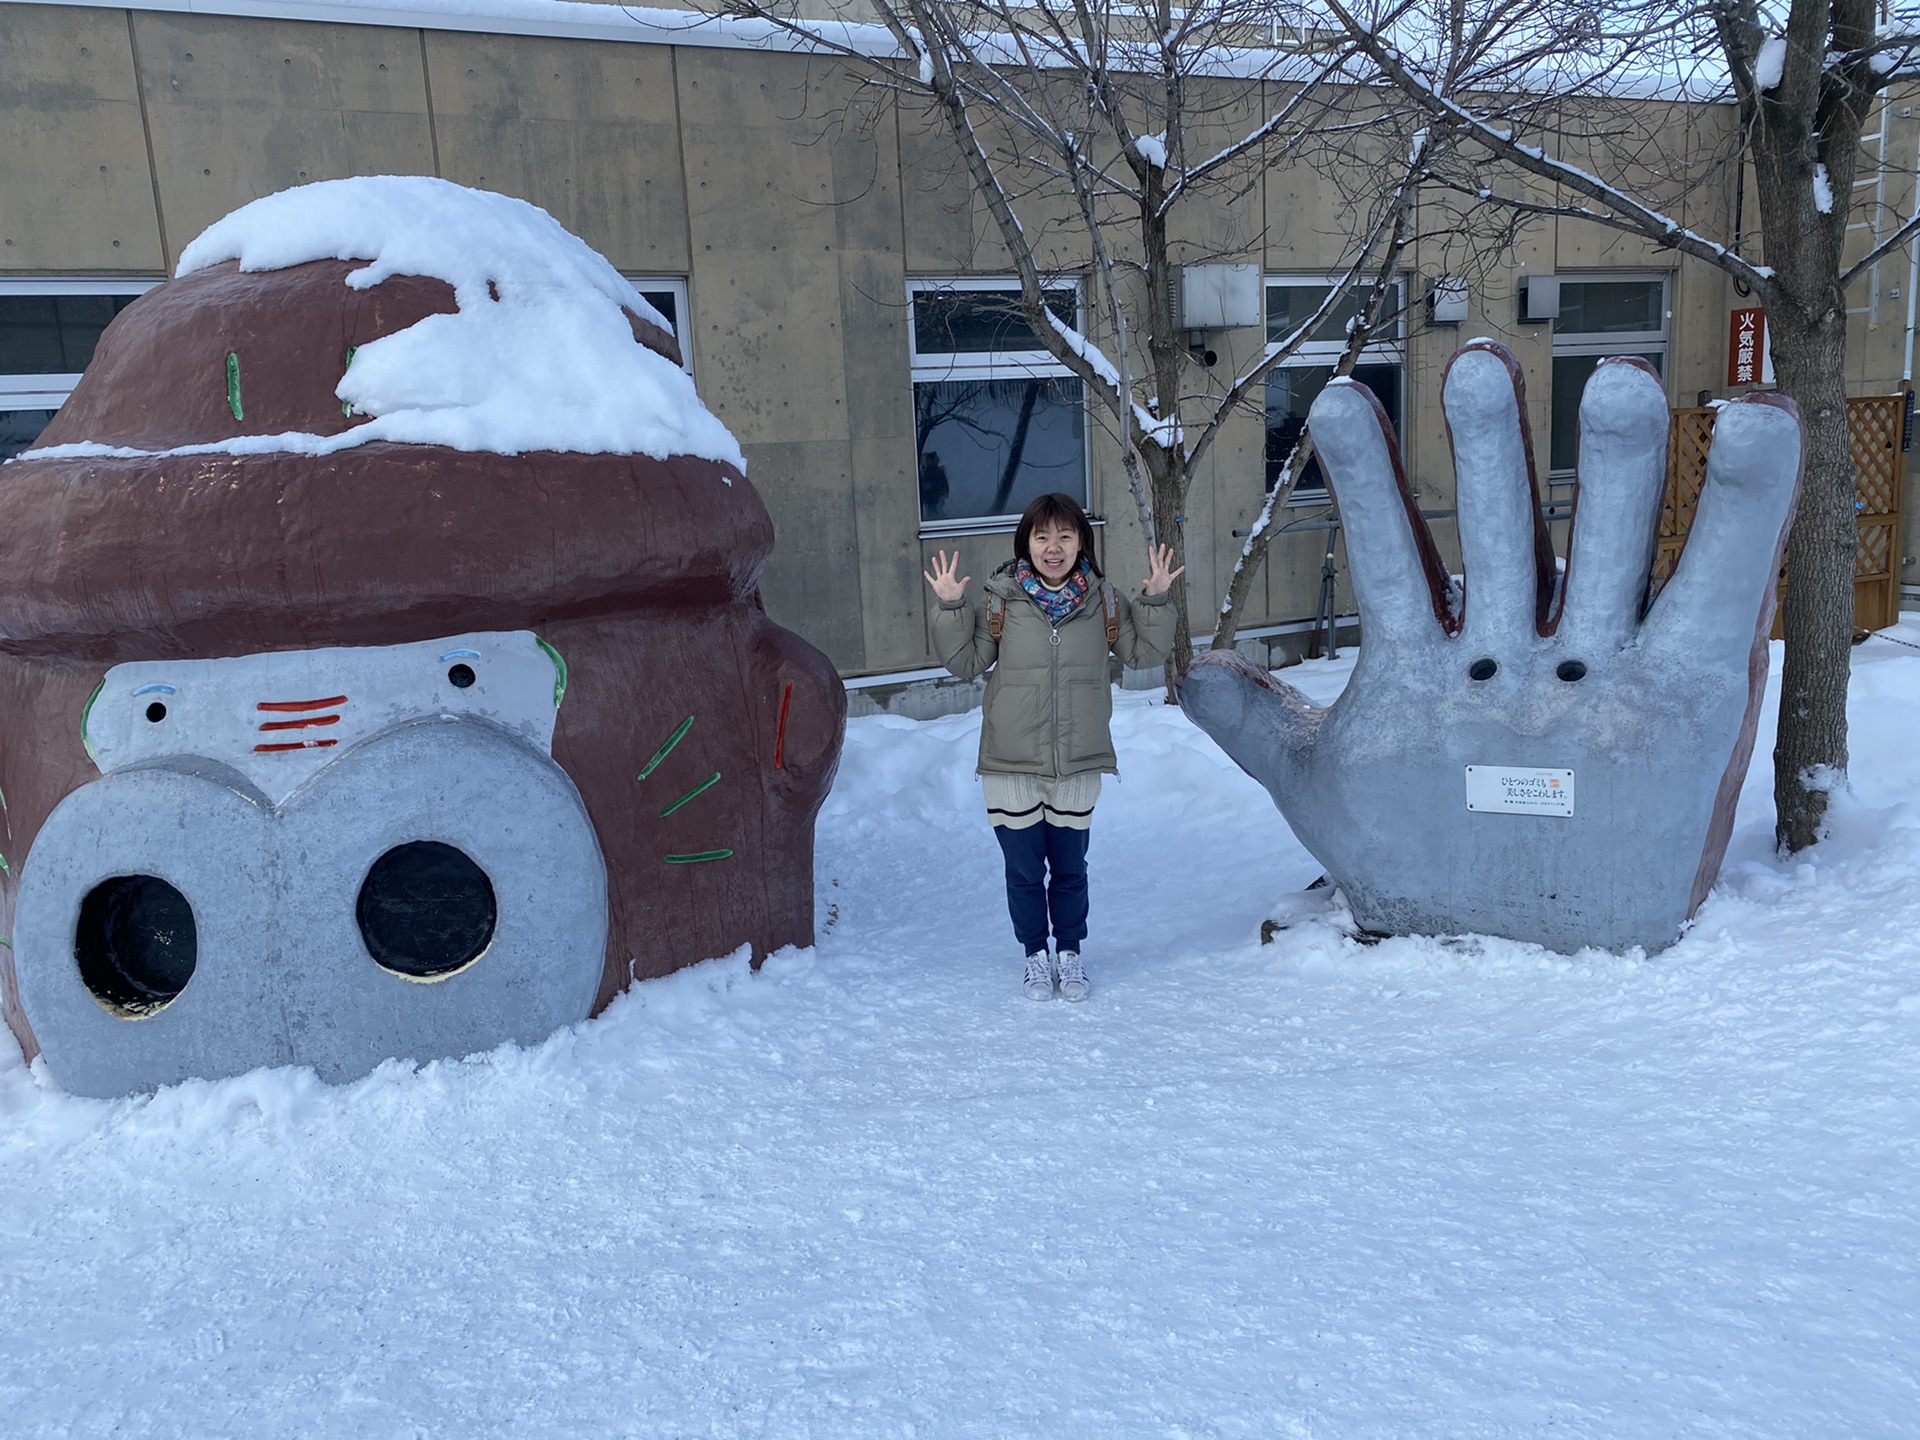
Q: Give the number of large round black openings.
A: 2